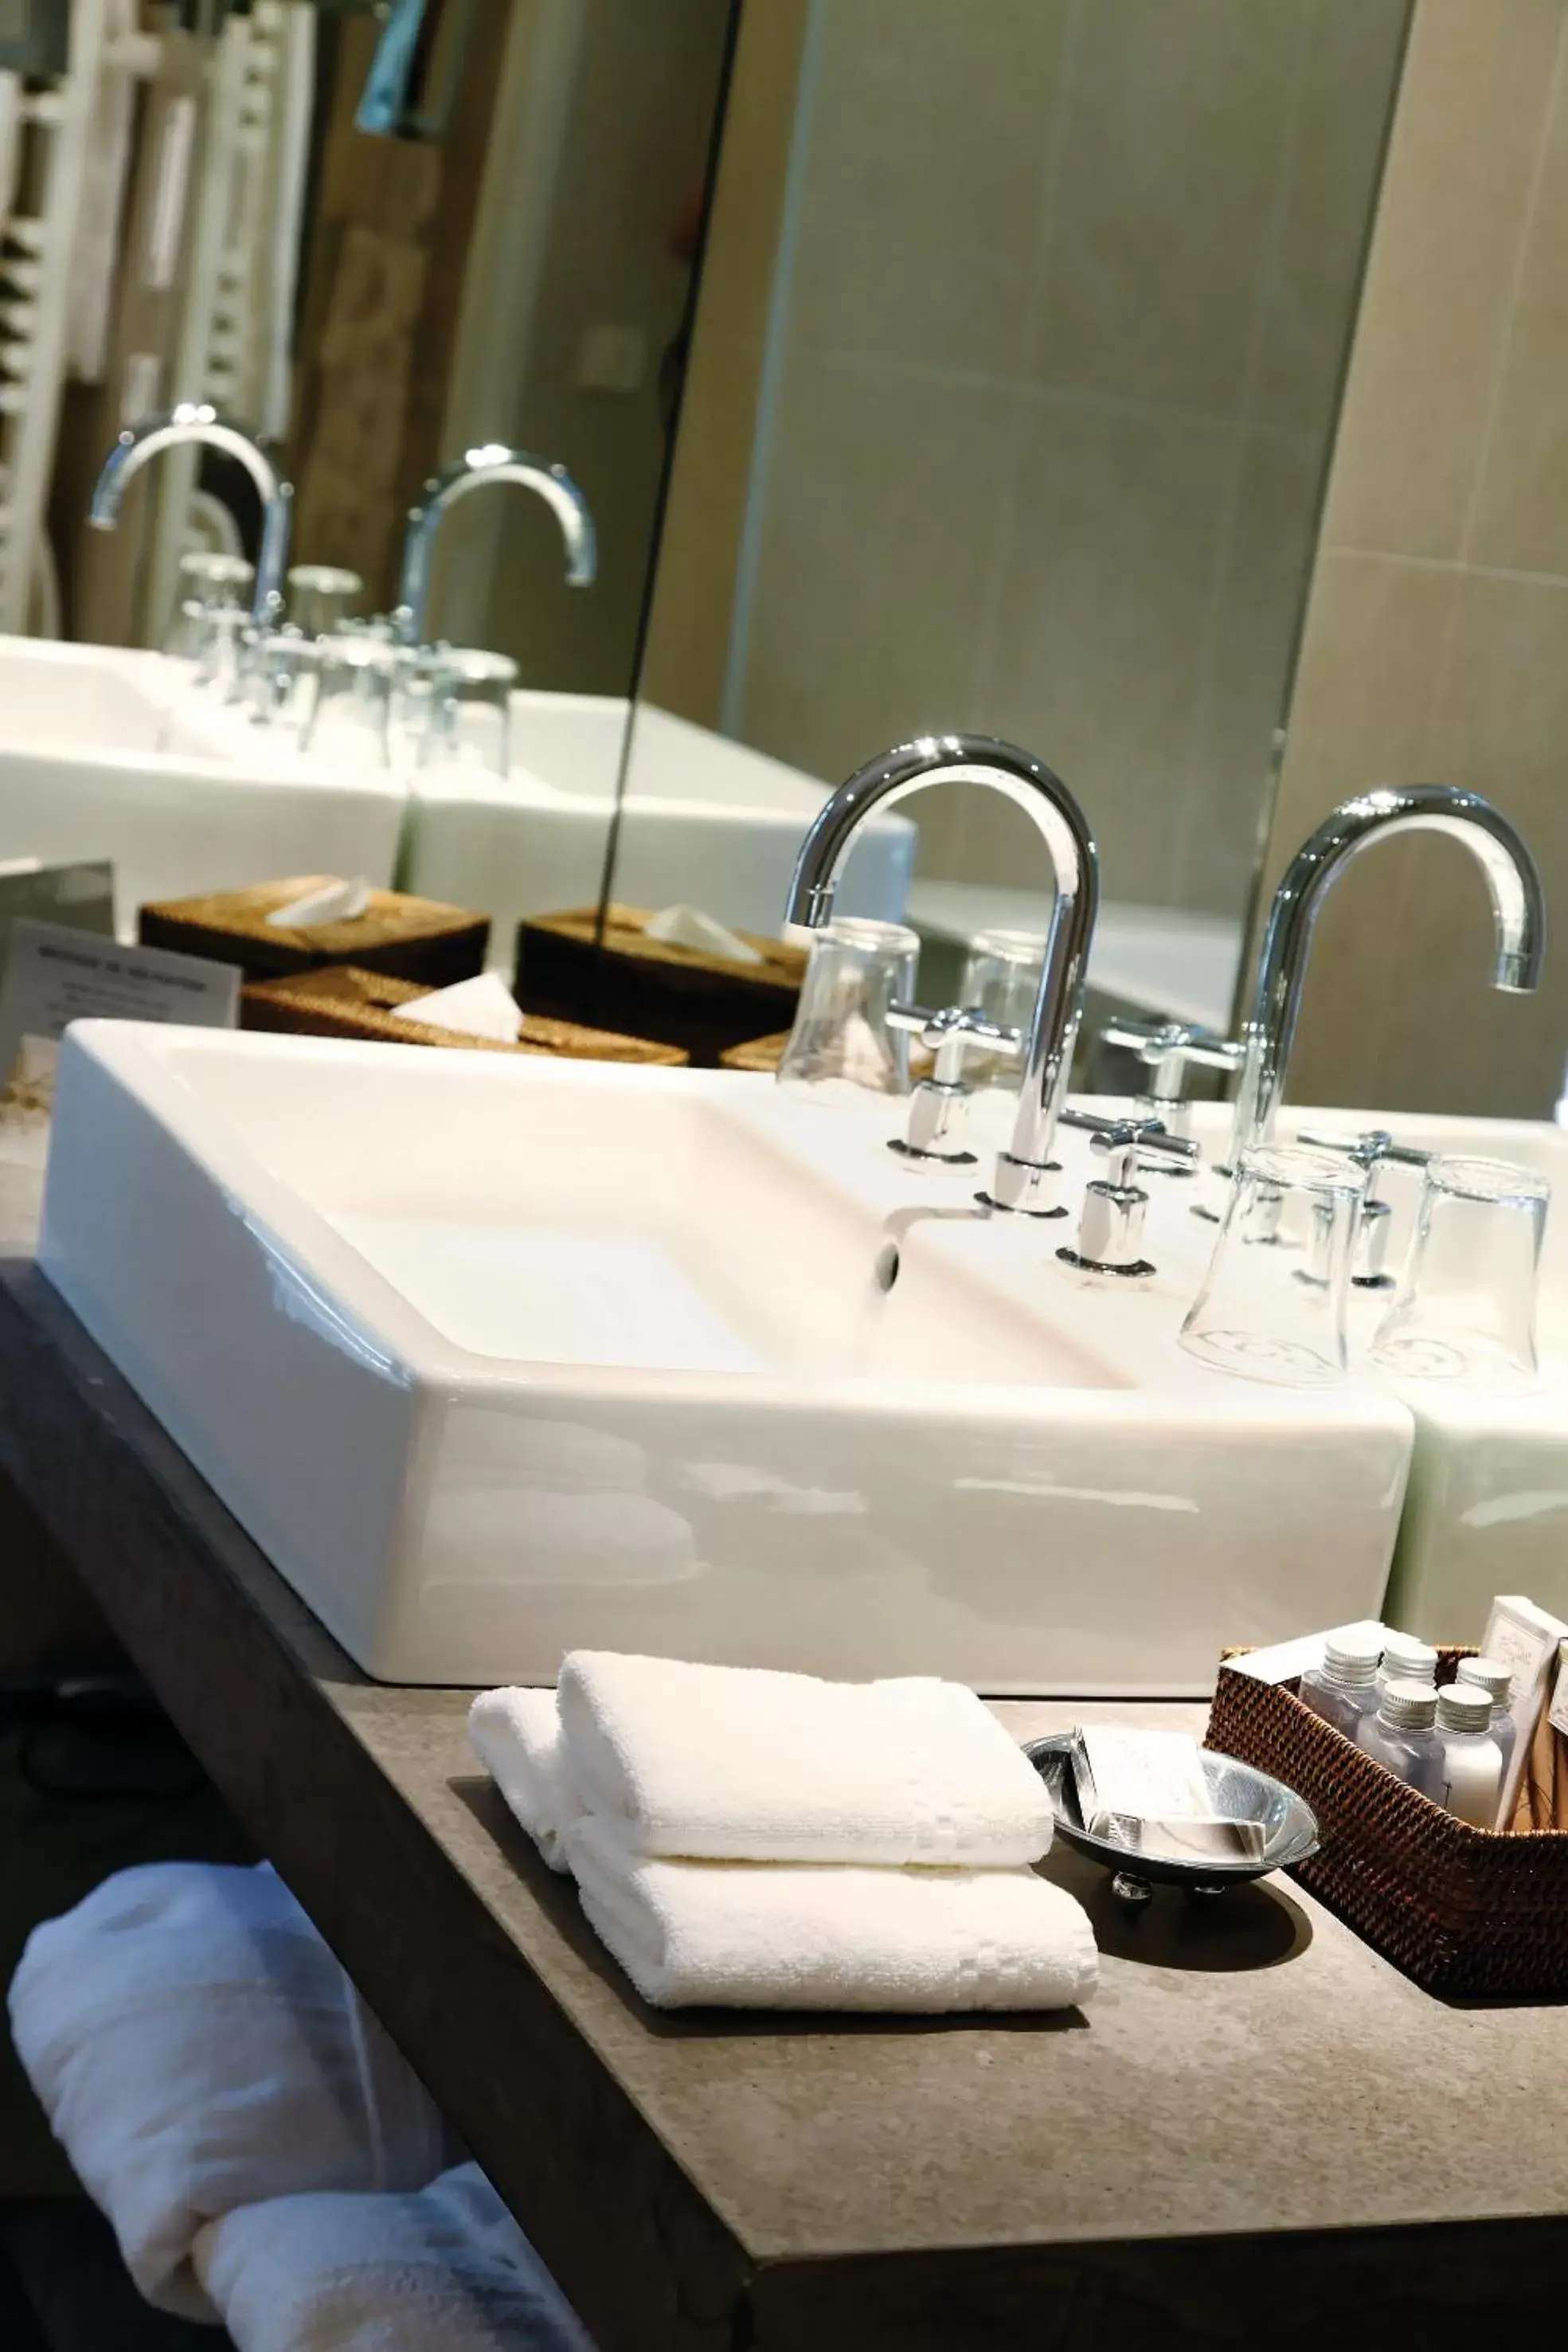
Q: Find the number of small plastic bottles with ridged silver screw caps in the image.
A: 5